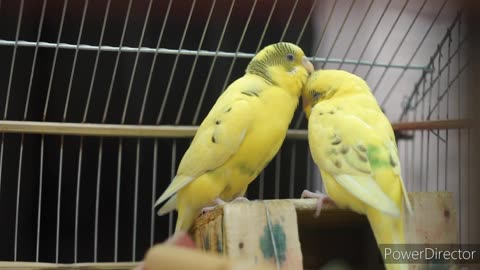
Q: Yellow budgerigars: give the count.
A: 2